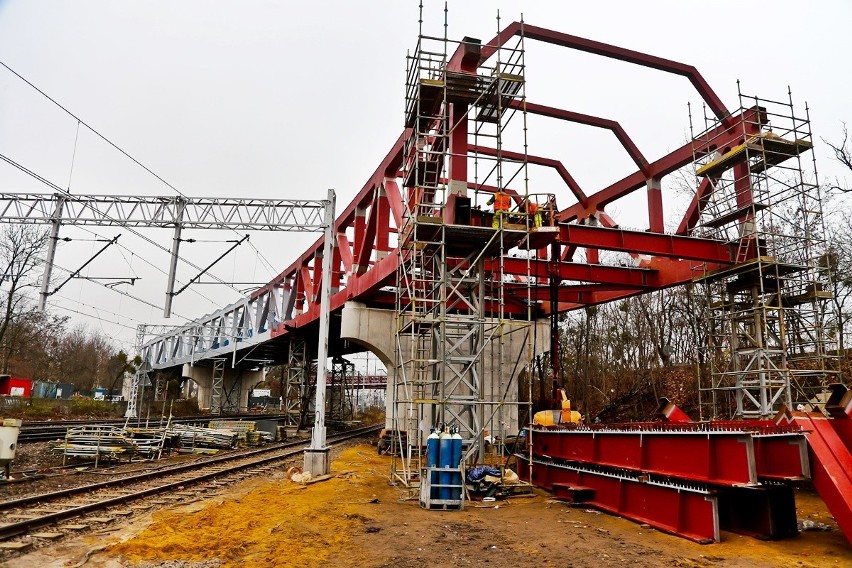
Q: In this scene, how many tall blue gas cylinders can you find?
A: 3